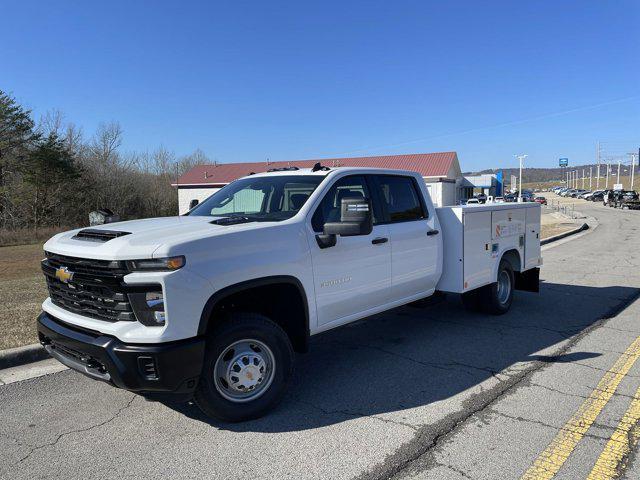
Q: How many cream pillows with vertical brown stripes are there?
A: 0